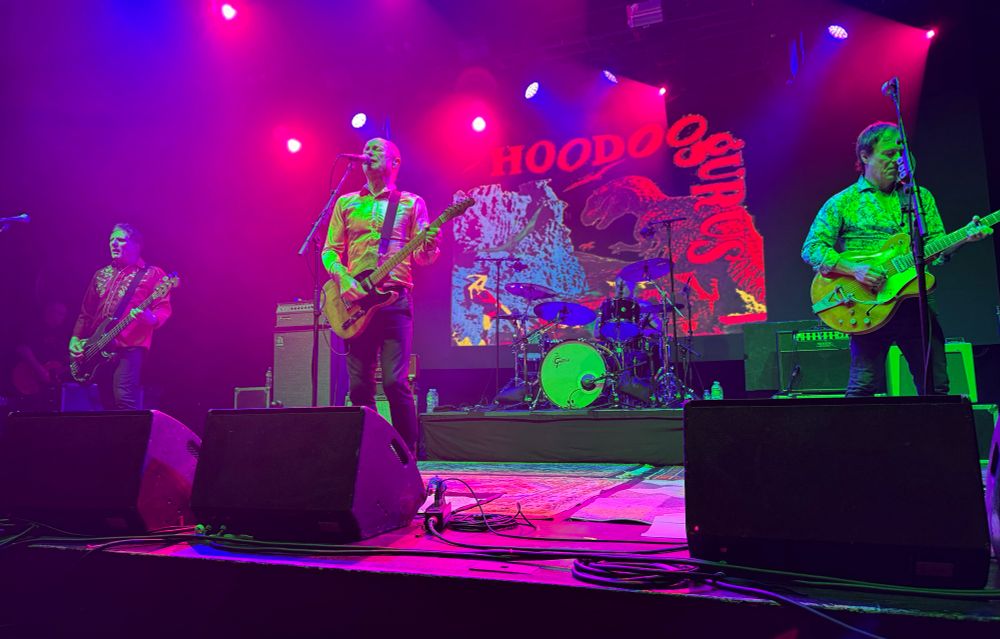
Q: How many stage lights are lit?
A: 9